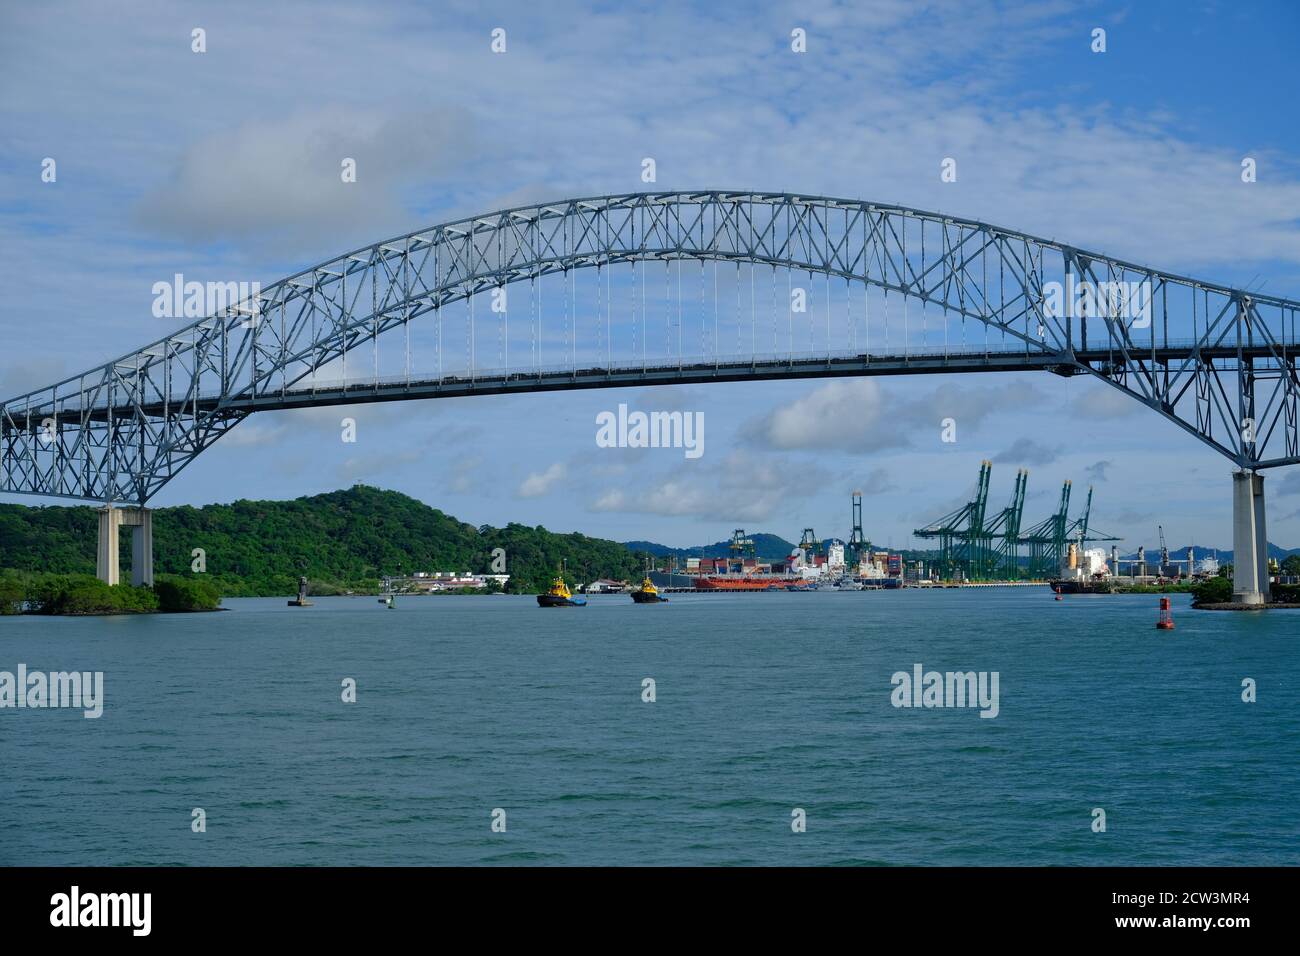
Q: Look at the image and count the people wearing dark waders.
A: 0